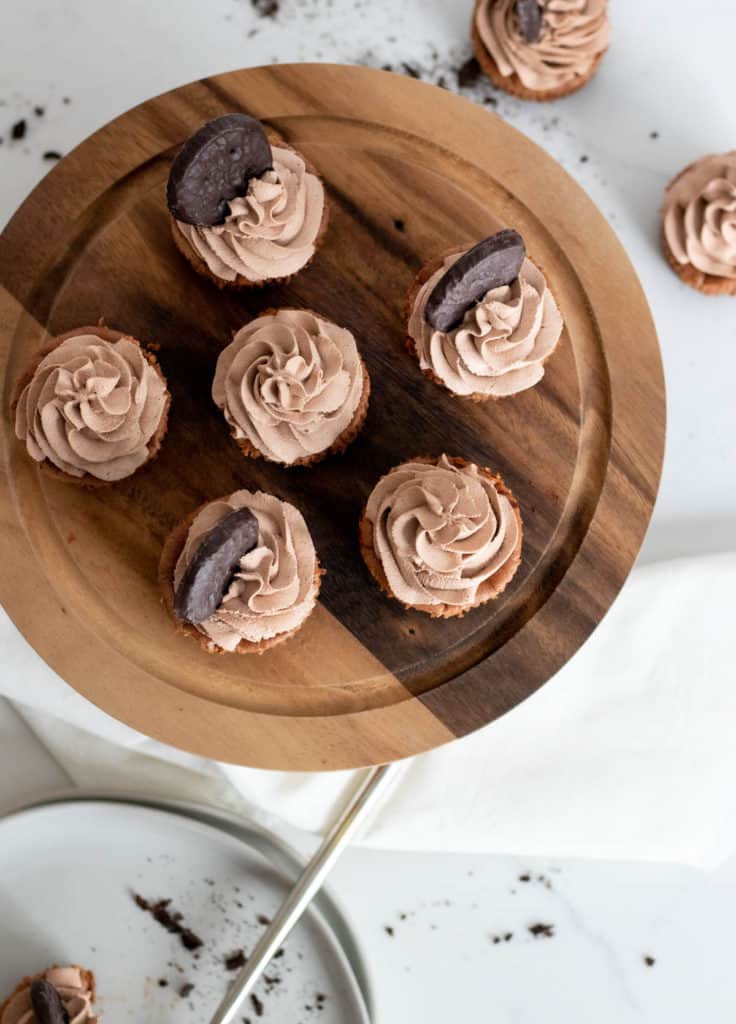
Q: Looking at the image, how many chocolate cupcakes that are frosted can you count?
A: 9